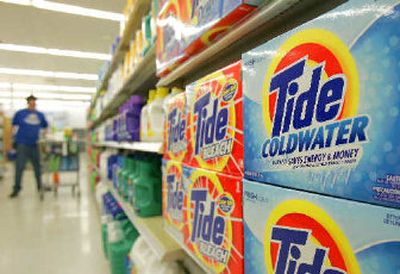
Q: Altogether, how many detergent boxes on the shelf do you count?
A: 6